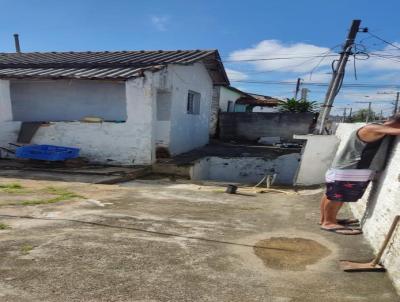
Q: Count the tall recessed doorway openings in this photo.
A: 1